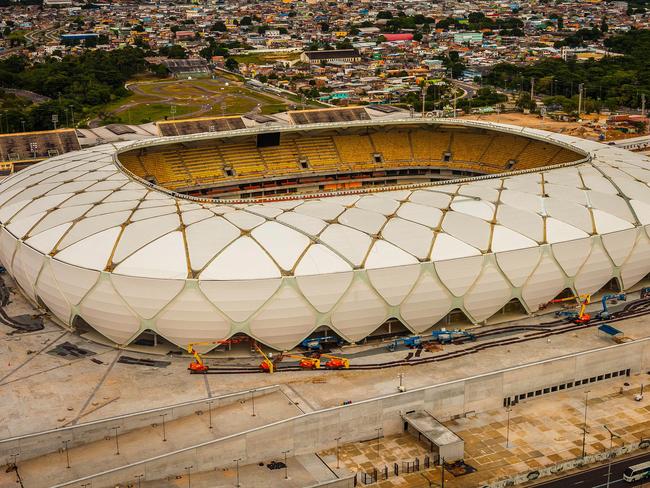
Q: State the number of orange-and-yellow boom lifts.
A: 5